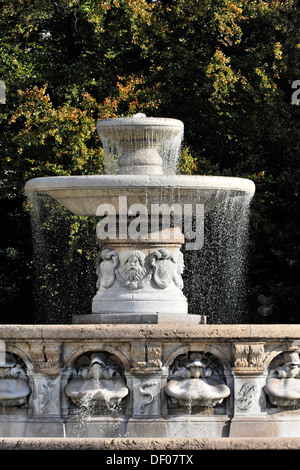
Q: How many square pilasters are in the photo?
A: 3